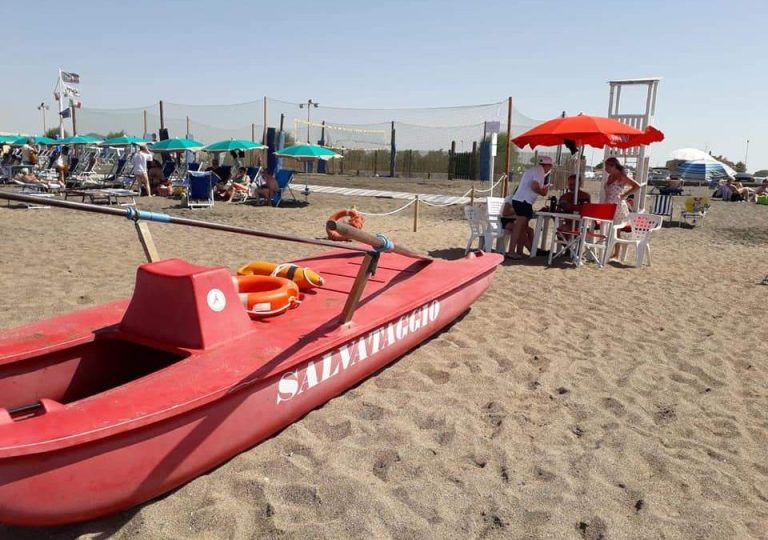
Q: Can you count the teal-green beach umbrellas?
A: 7